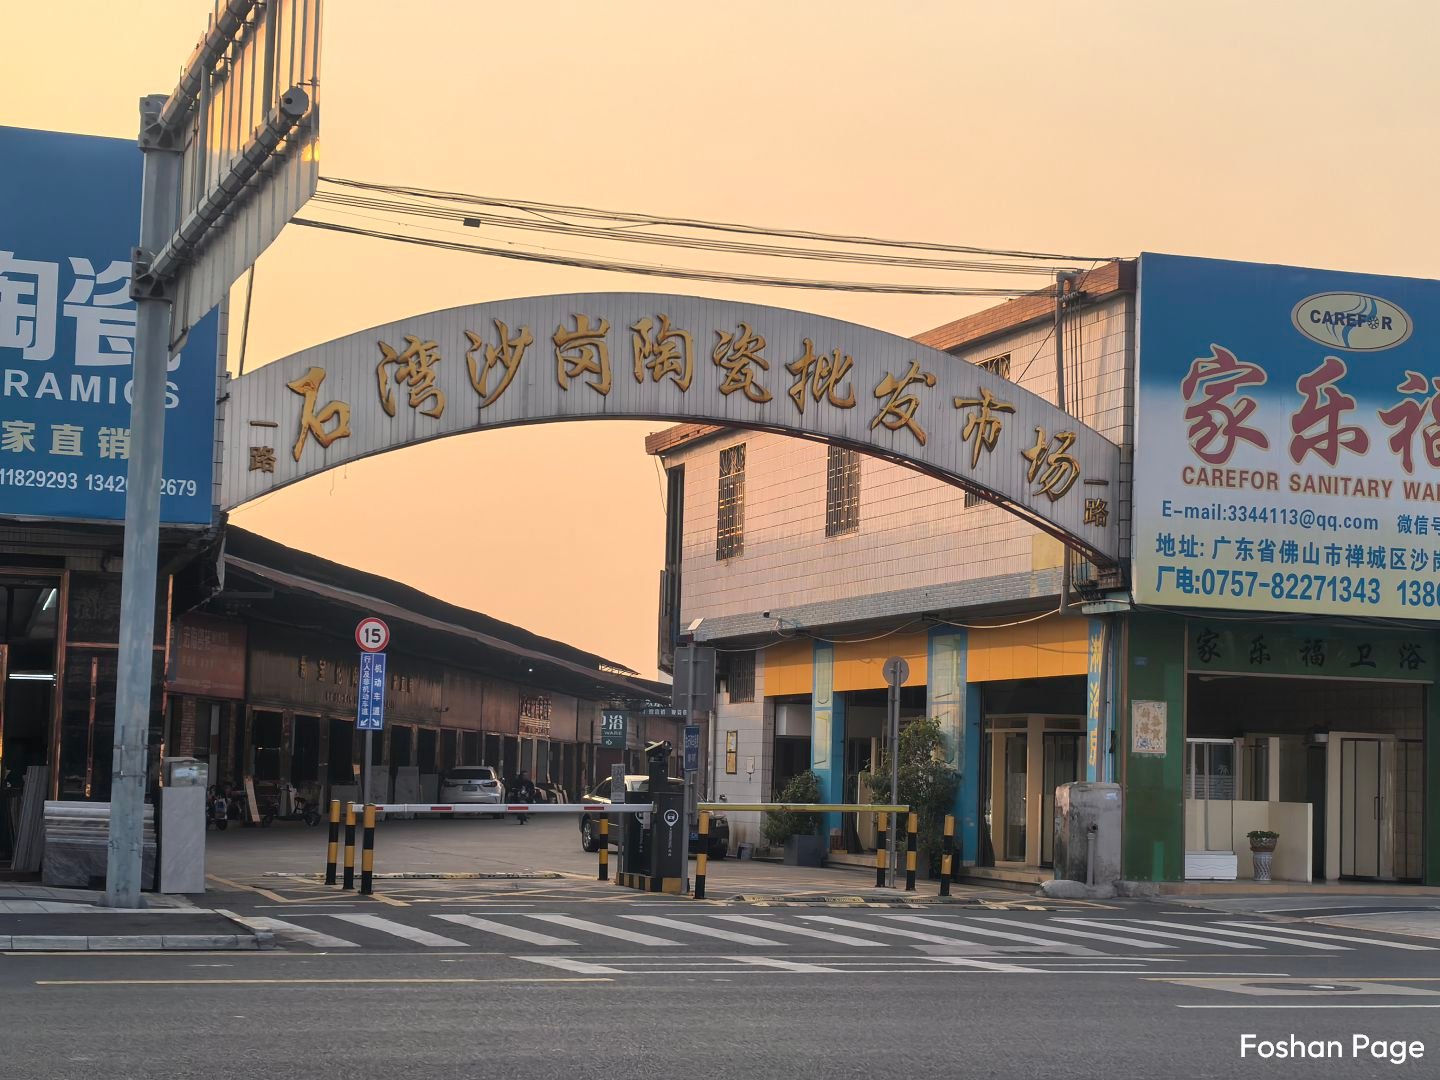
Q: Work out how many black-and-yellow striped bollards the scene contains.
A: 8